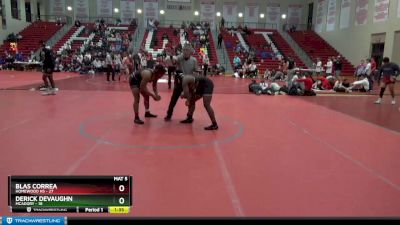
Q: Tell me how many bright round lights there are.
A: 9